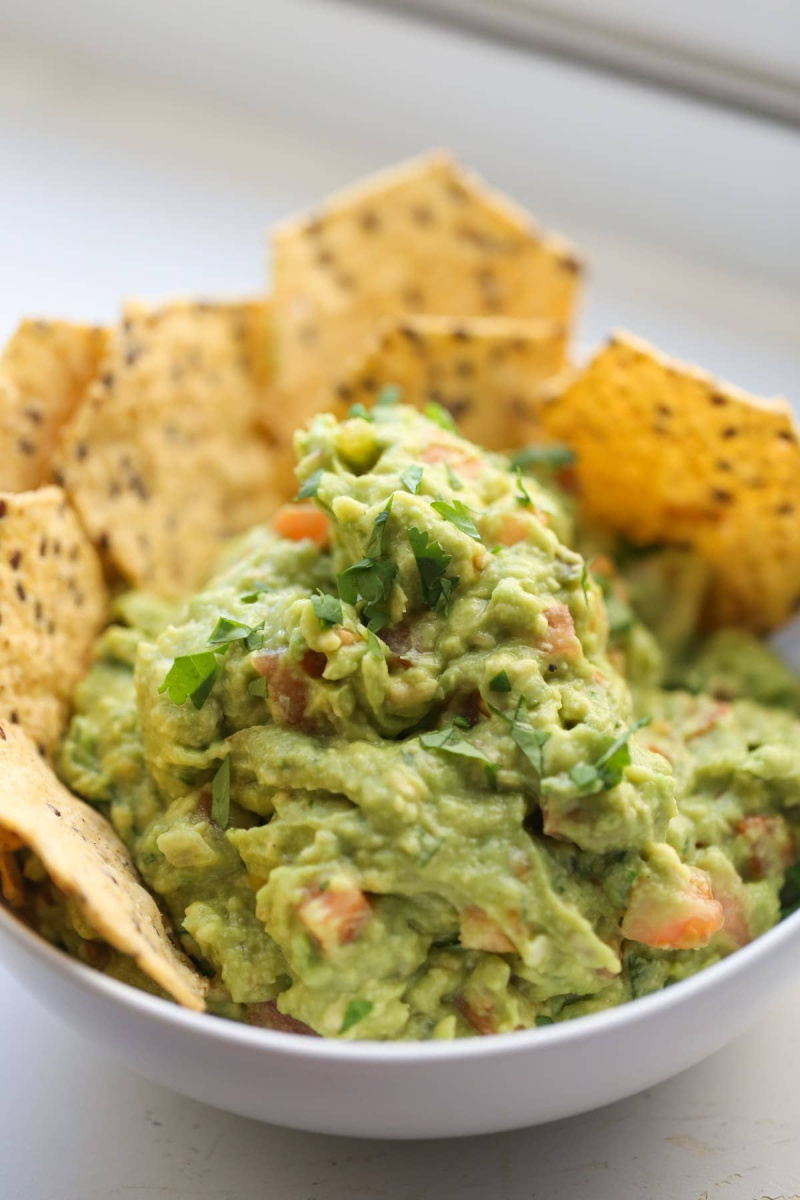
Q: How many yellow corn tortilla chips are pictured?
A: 7